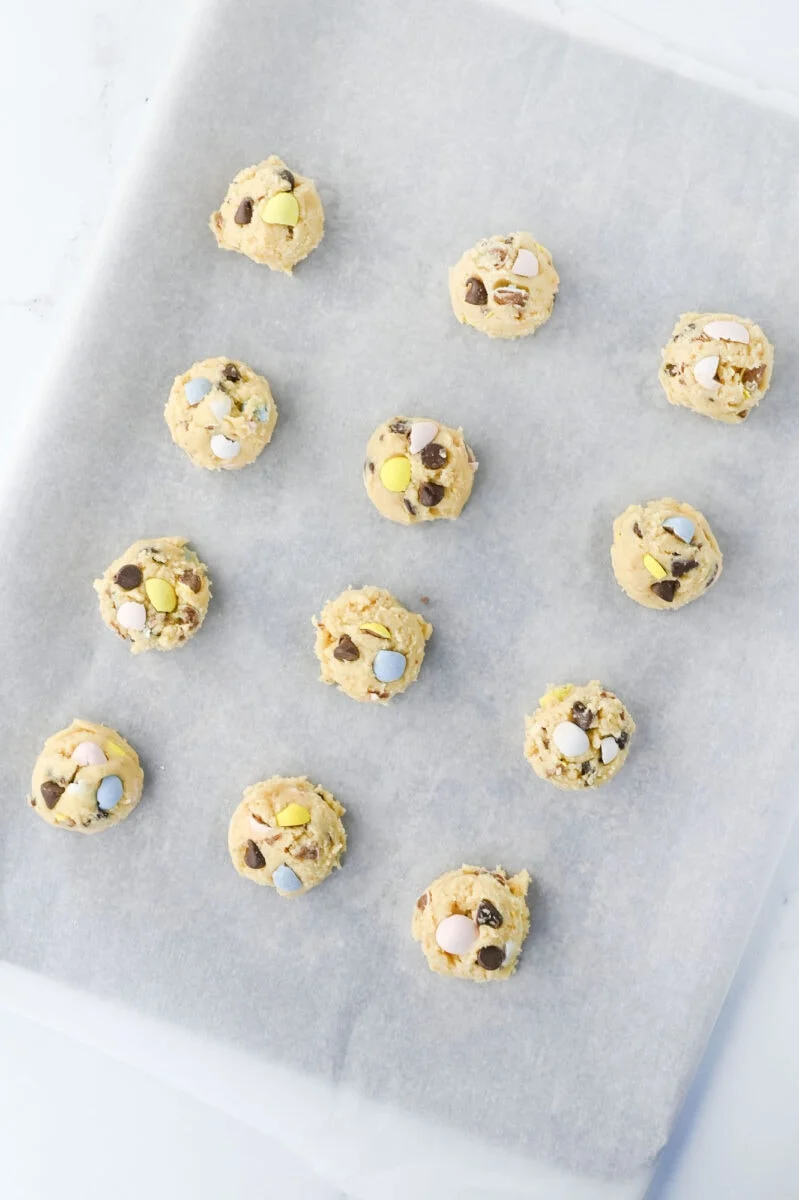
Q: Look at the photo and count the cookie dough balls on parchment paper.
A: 12